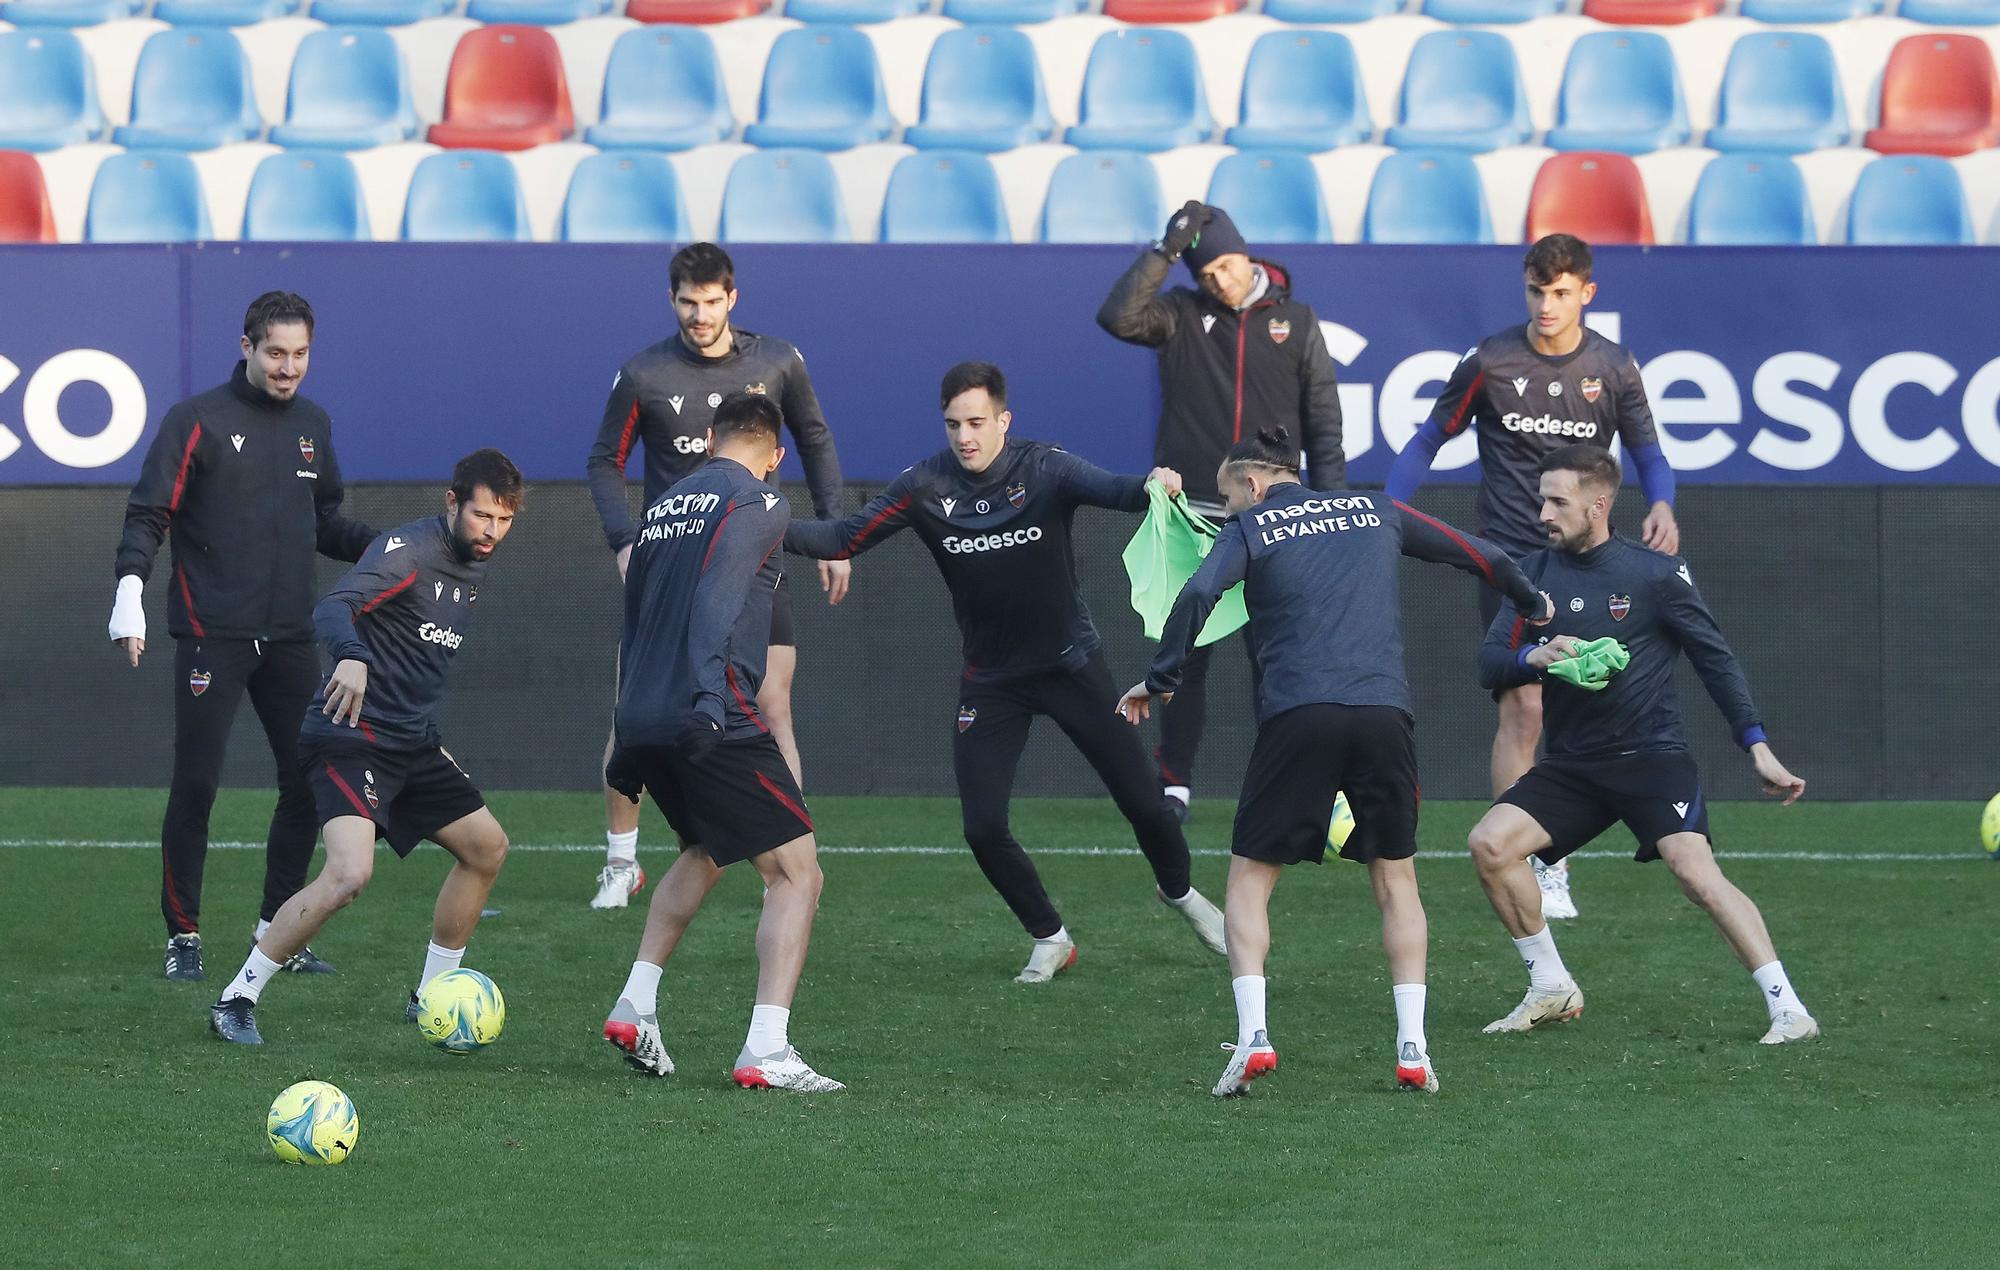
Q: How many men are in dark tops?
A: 9